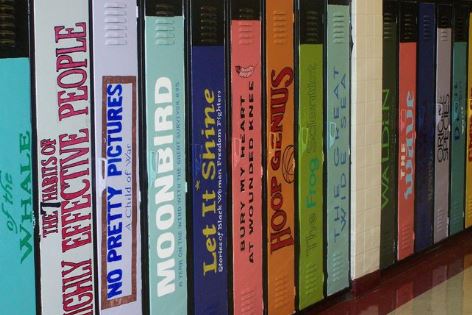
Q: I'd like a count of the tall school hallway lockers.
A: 15